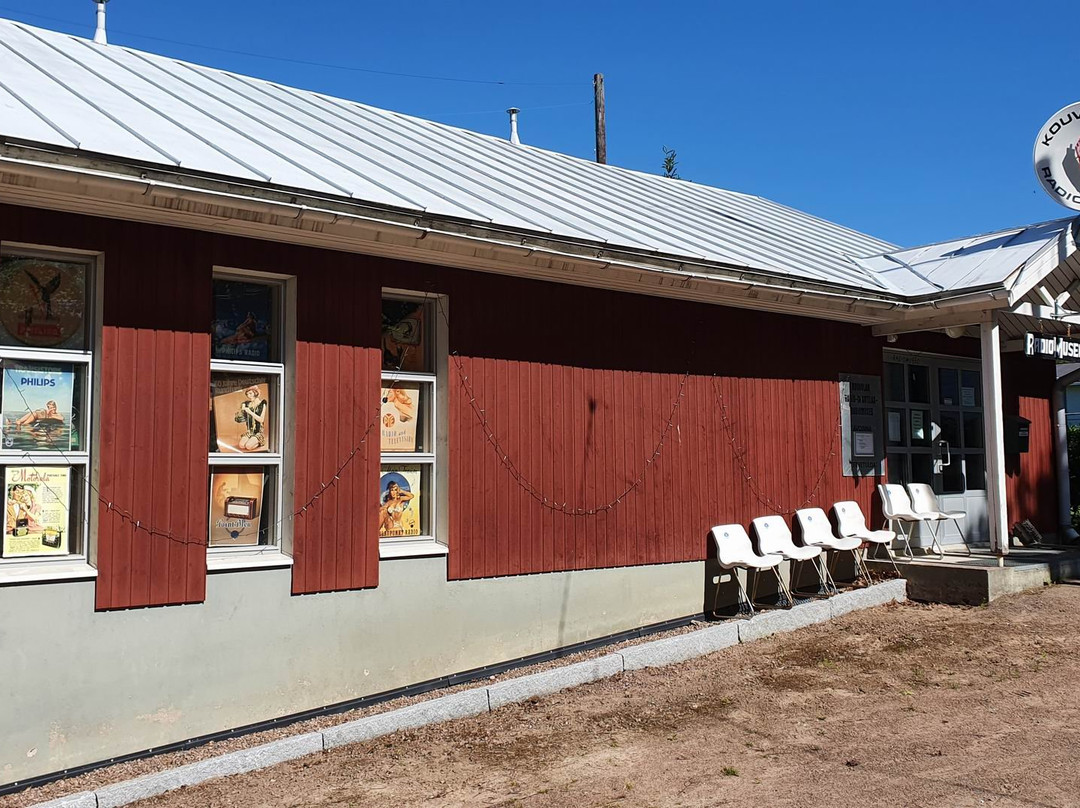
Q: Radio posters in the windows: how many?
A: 9